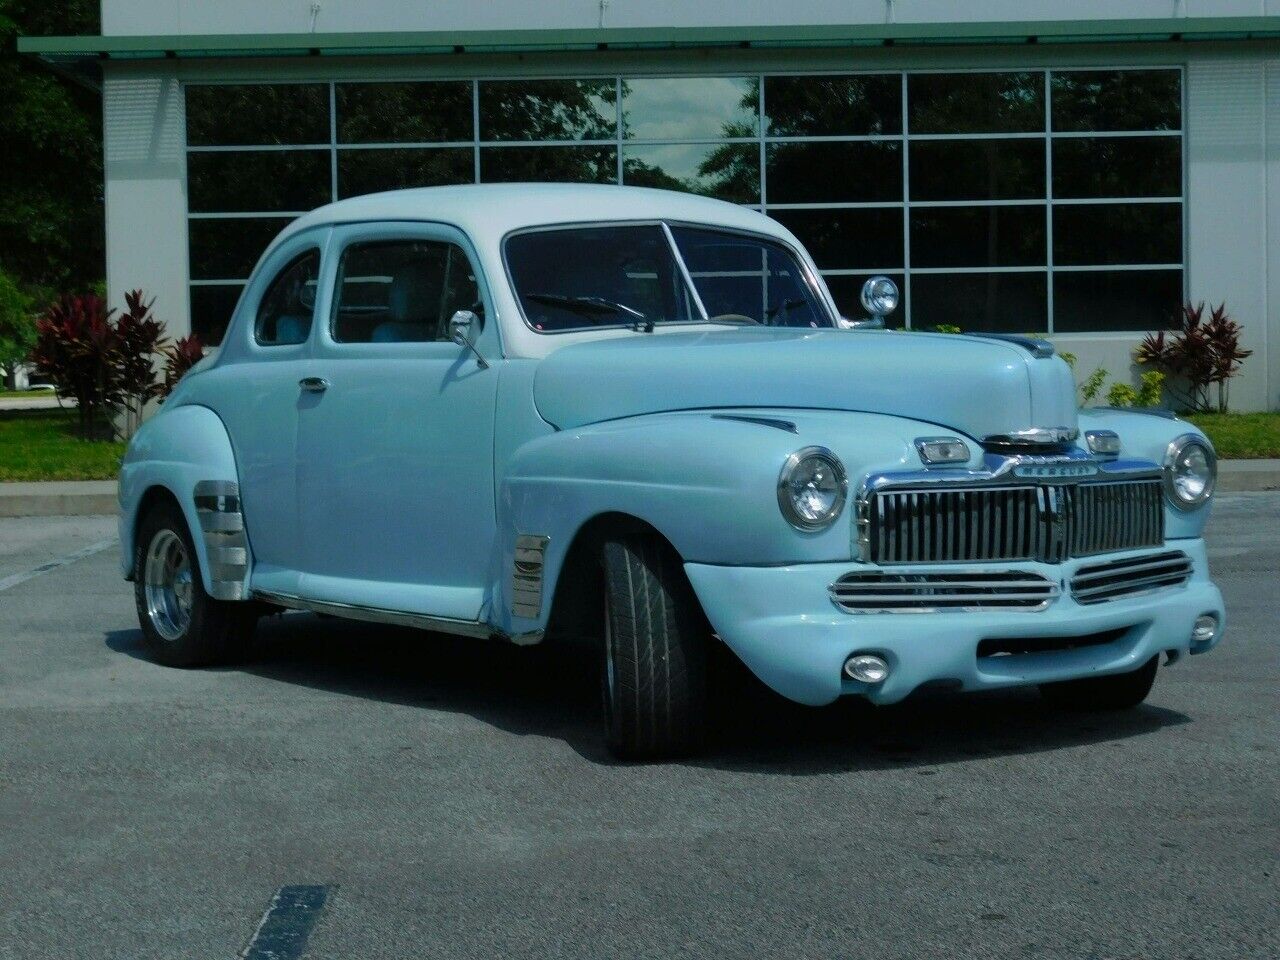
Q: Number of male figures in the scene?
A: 0